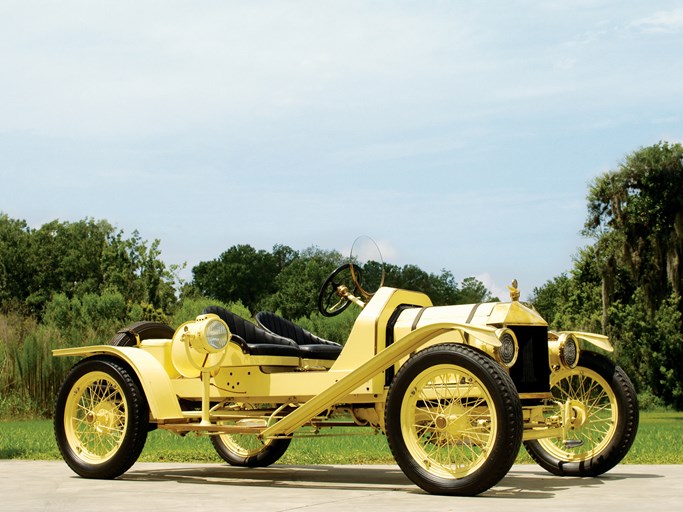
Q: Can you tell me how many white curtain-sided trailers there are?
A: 0